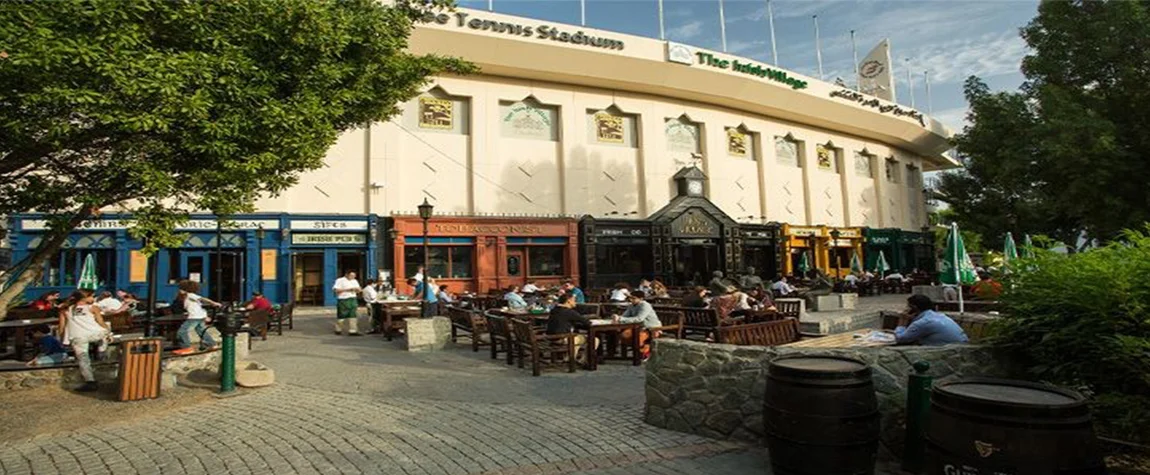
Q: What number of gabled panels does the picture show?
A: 10